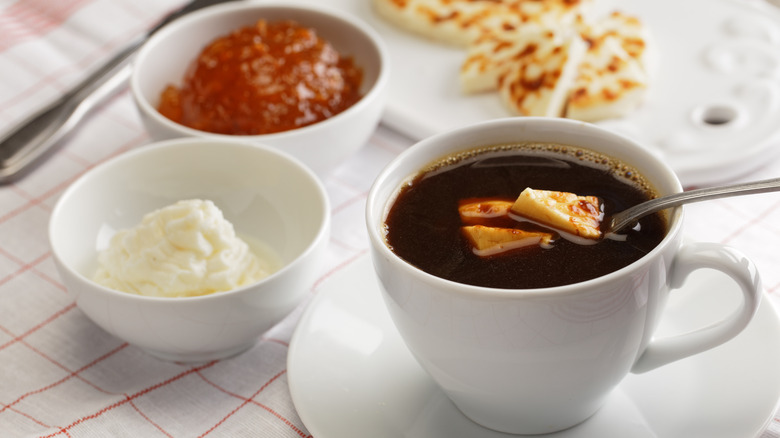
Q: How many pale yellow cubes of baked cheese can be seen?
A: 3